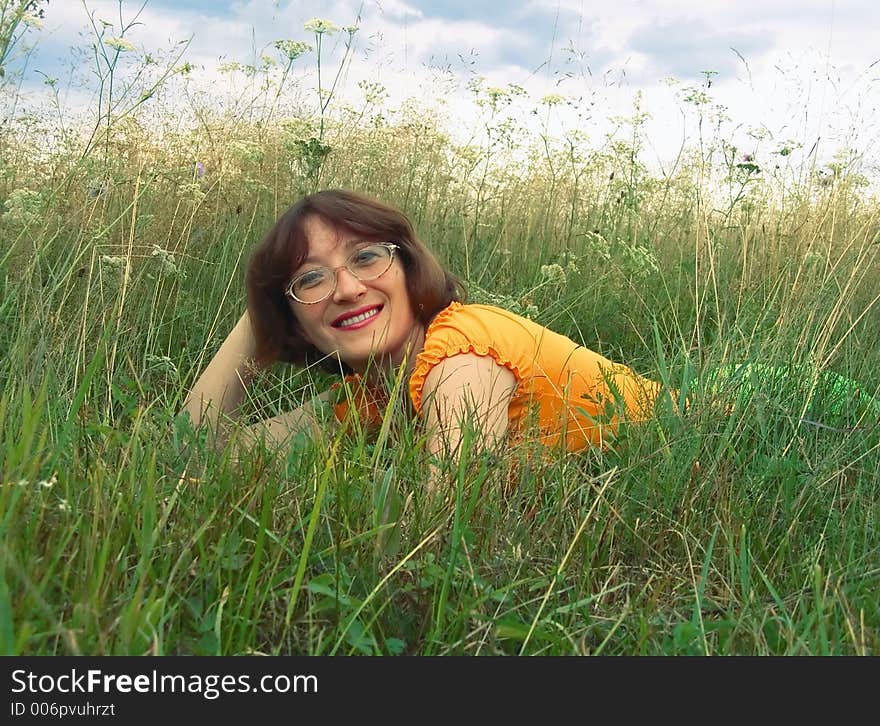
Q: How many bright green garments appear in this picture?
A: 1